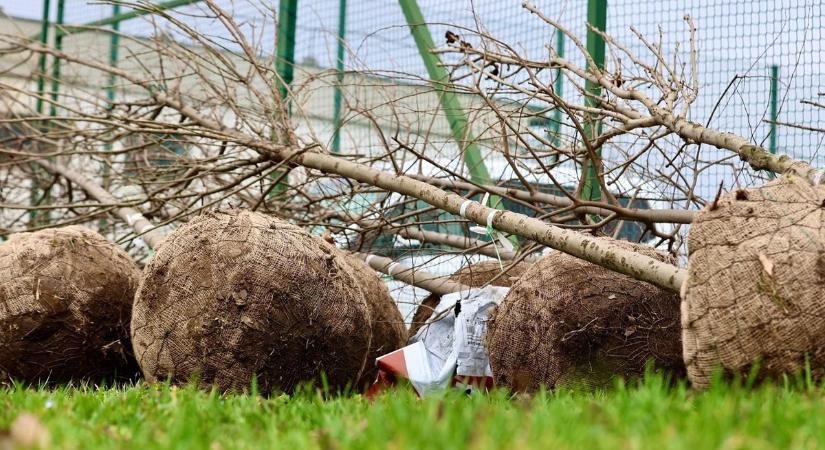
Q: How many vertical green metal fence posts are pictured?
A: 8